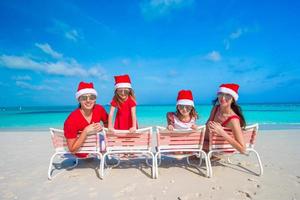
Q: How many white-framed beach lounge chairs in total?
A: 4